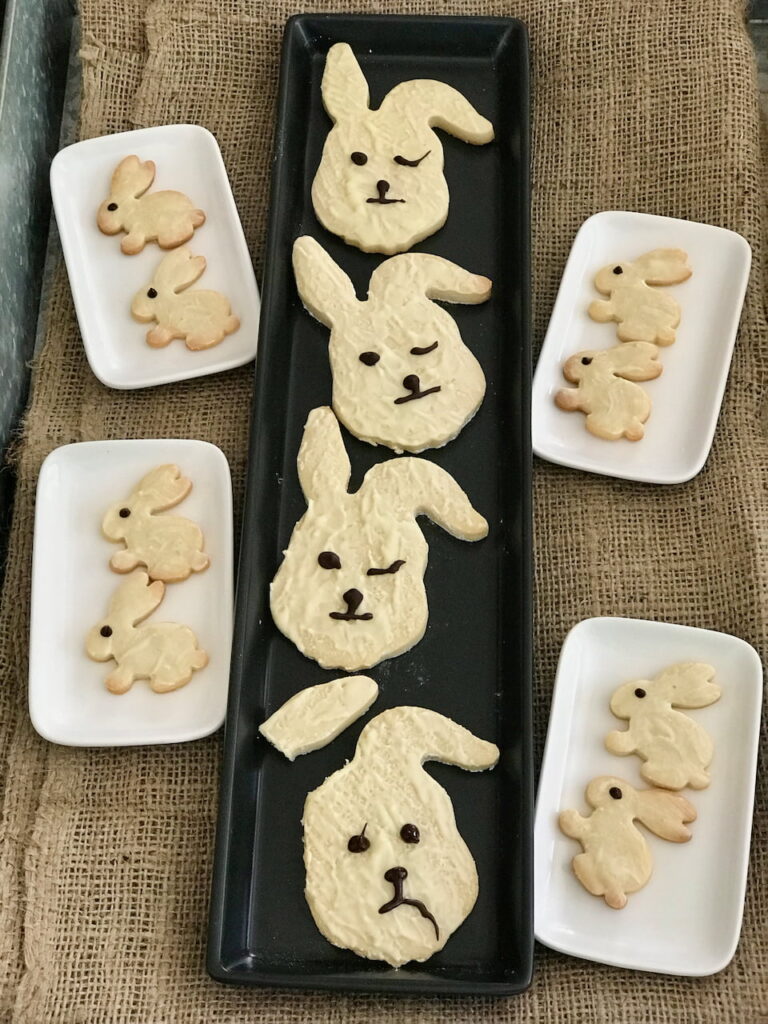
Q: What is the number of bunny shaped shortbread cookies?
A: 12